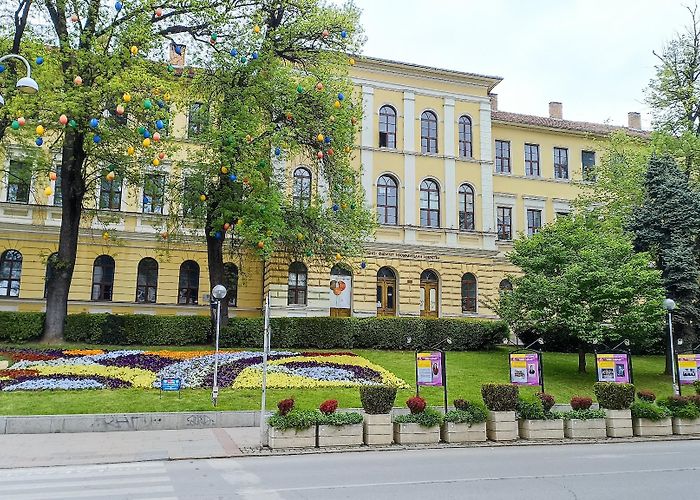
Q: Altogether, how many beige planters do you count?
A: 11